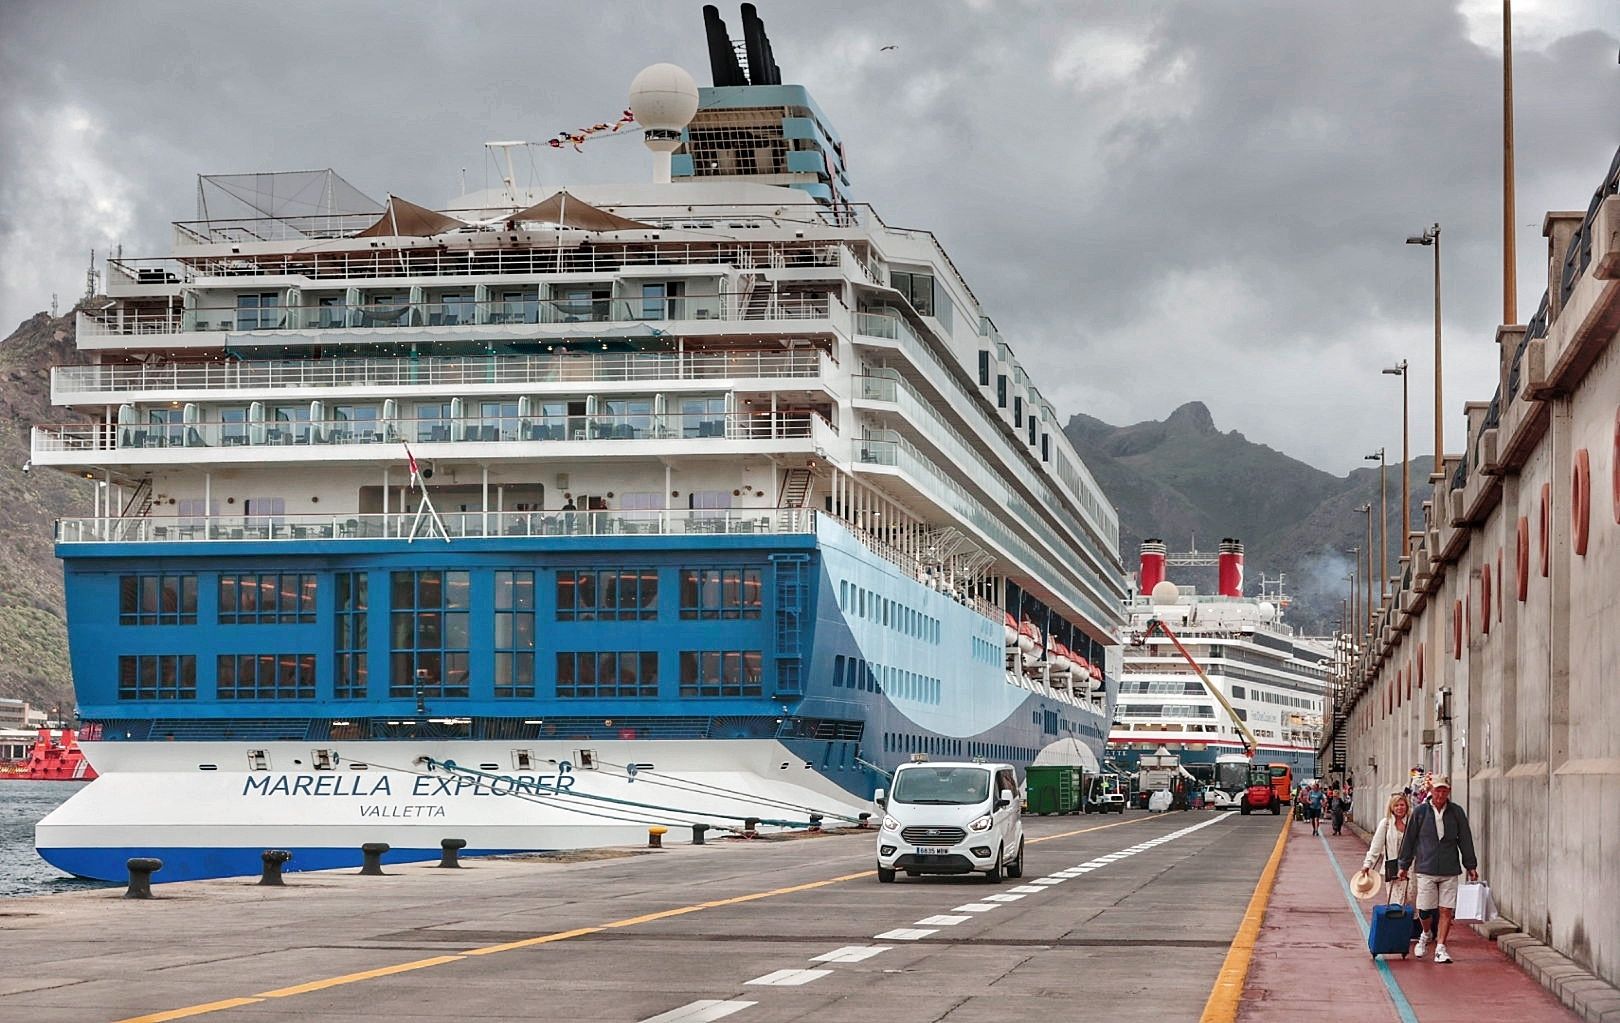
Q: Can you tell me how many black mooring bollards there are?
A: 8